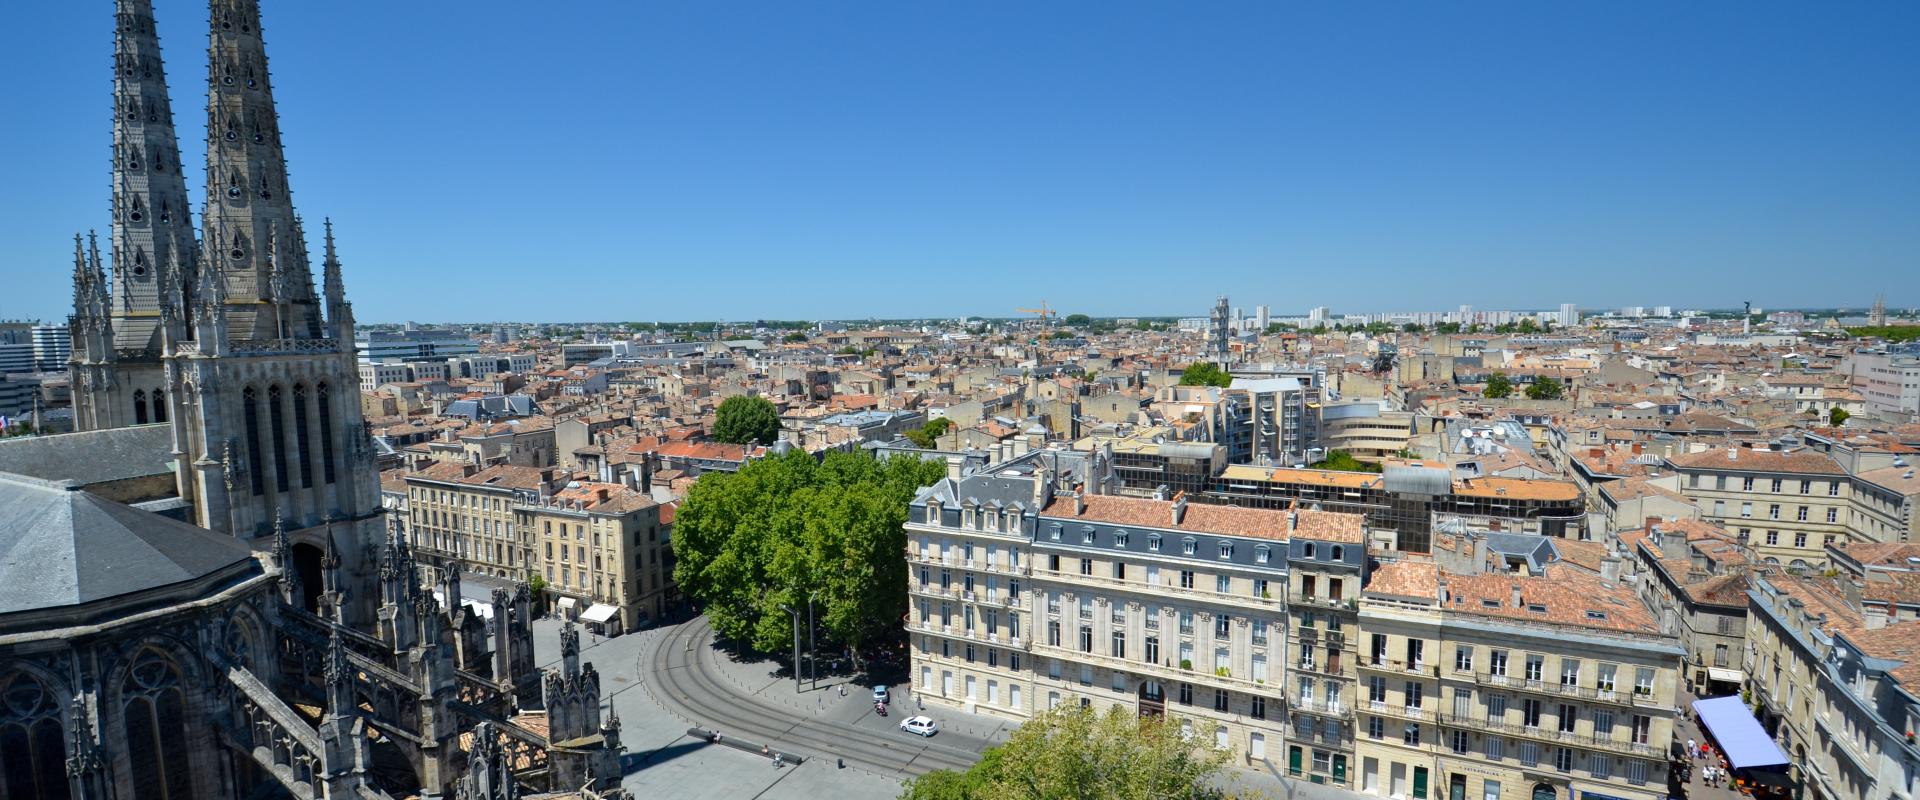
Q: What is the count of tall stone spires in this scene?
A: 2